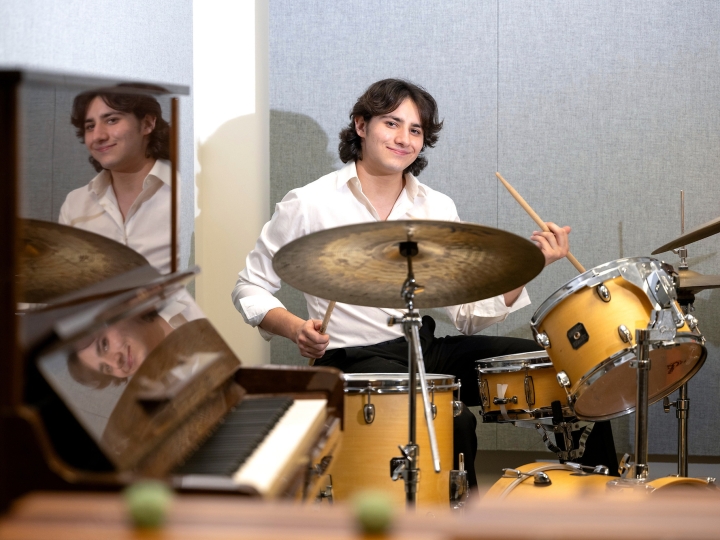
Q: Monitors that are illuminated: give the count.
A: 0